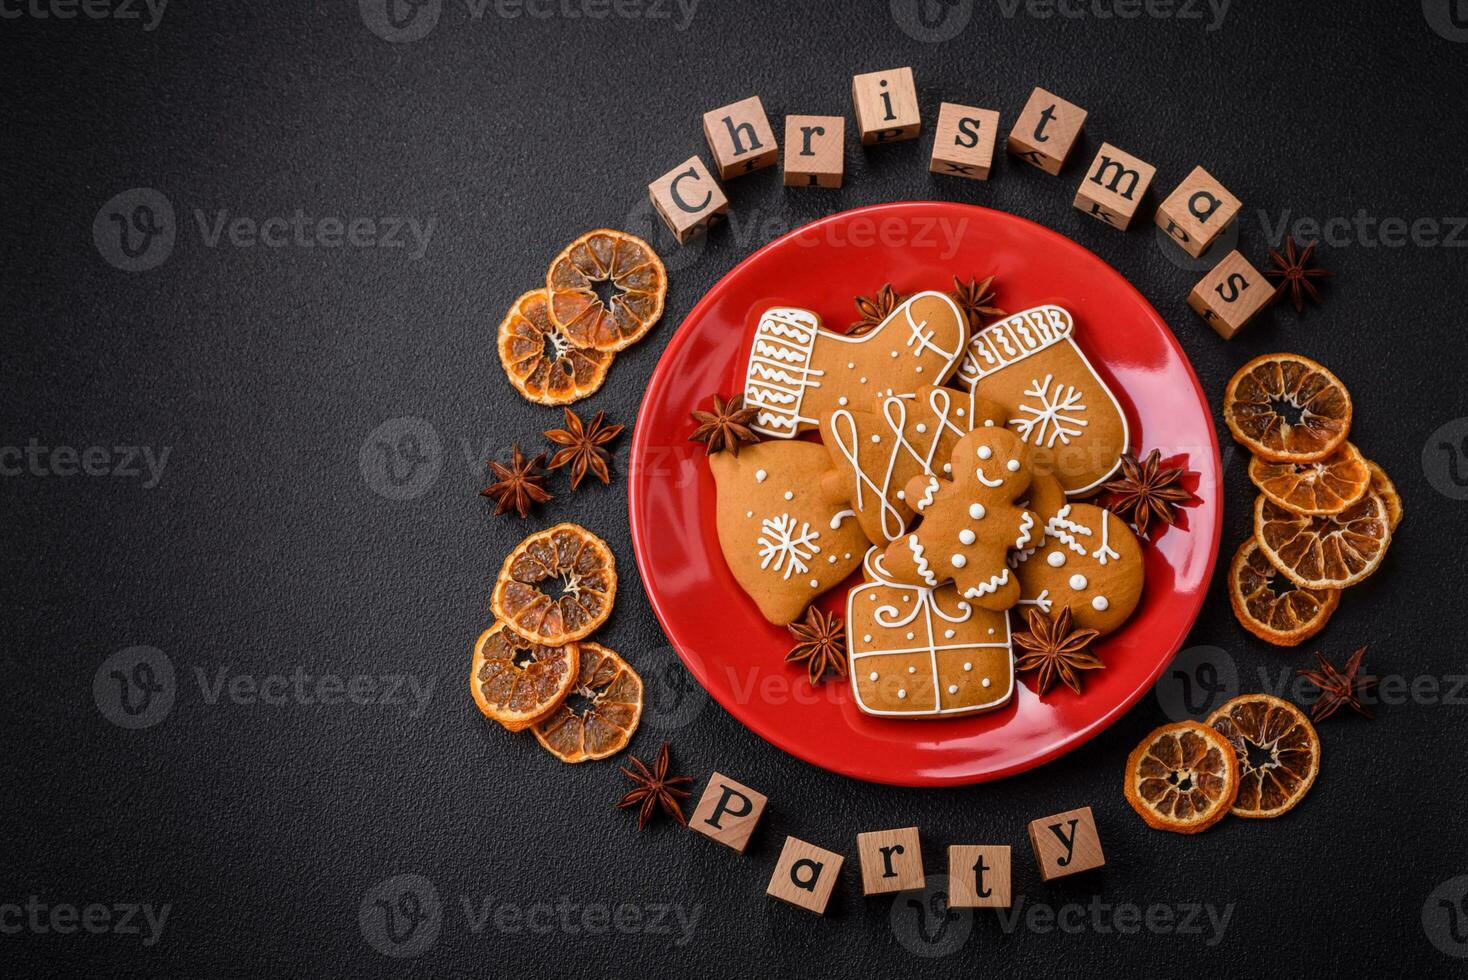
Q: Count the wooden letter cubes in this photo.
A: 14